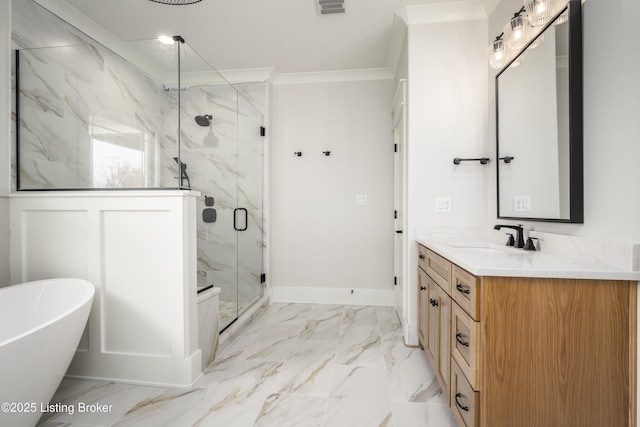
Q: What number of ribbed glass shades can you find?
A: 3